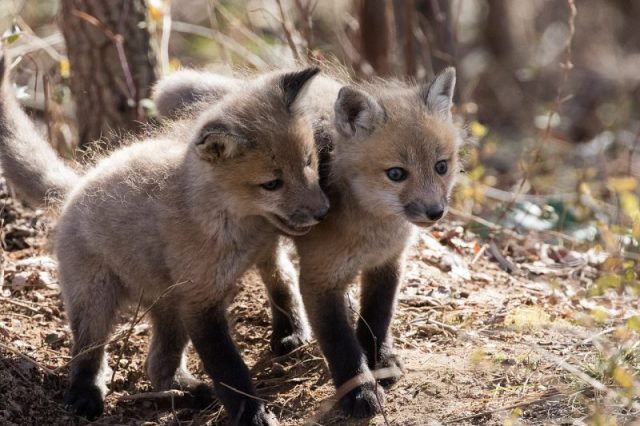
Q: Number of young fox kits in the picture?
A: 2